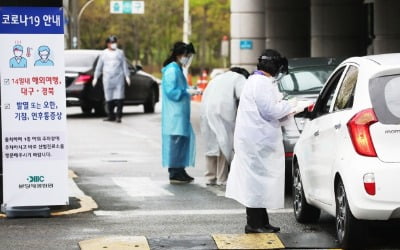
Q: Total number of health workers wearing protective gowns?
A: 4